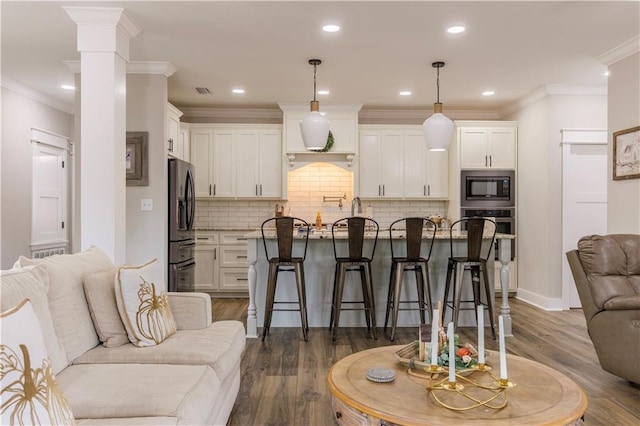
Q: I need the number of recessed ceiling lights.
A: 7